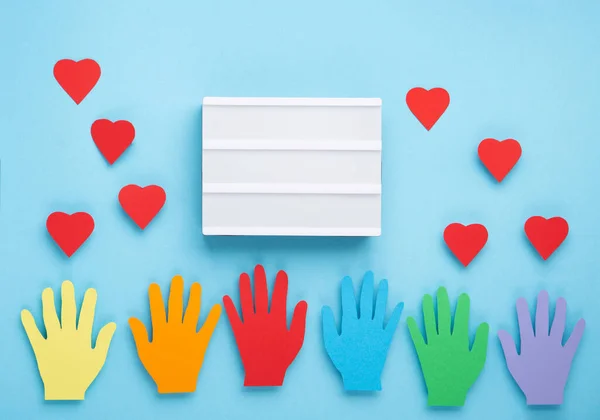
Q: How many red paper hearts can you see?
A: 8